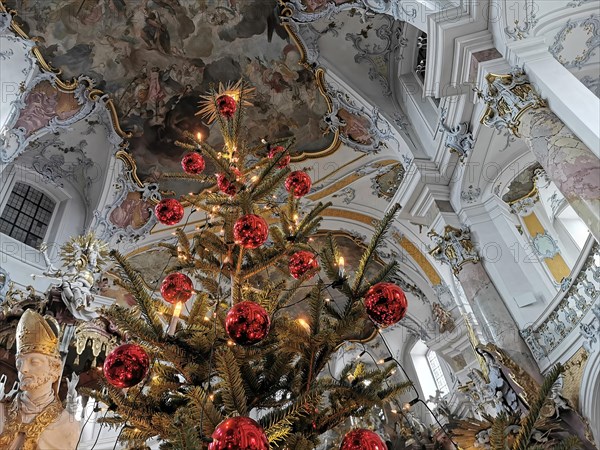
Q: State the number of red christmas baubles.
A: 14